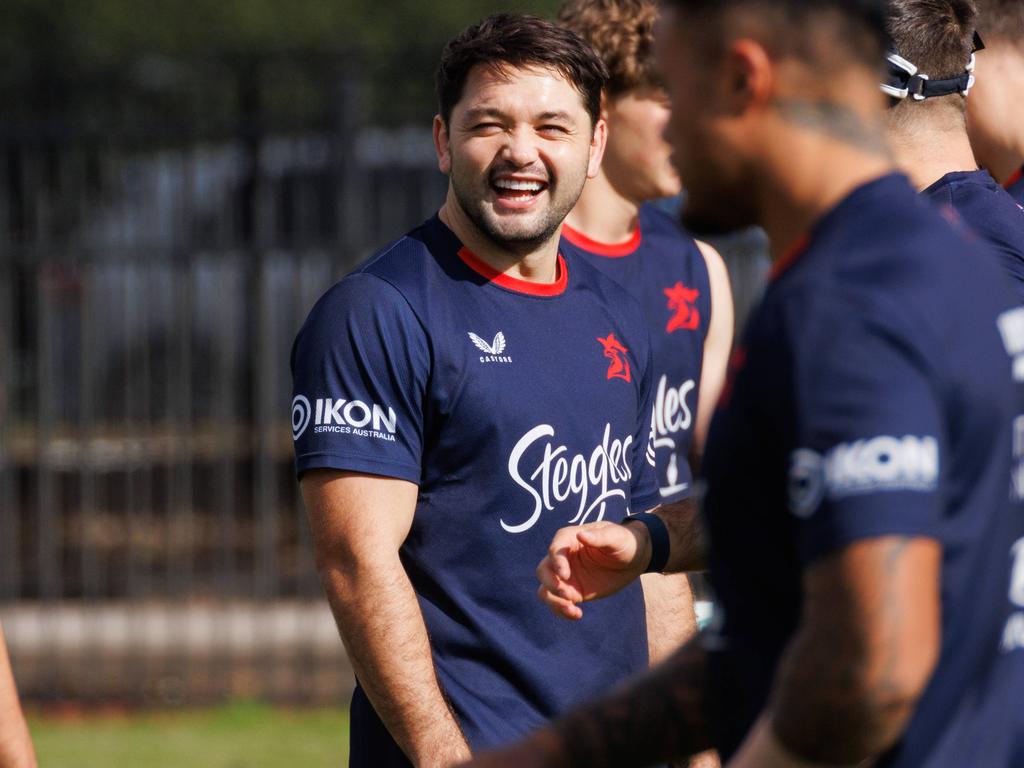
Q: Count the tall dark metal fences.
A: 1